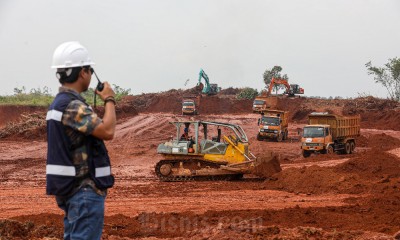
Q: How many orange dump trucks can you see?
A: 4